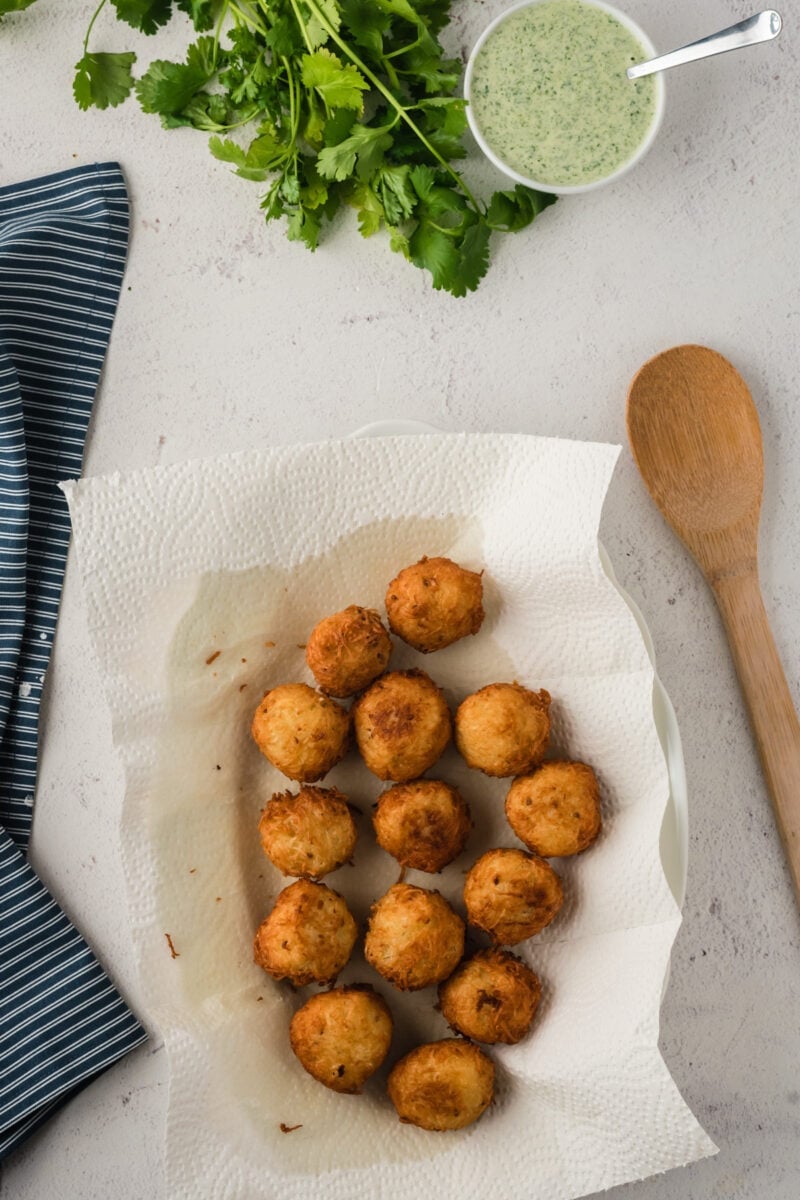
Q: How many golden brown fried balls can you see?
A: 14